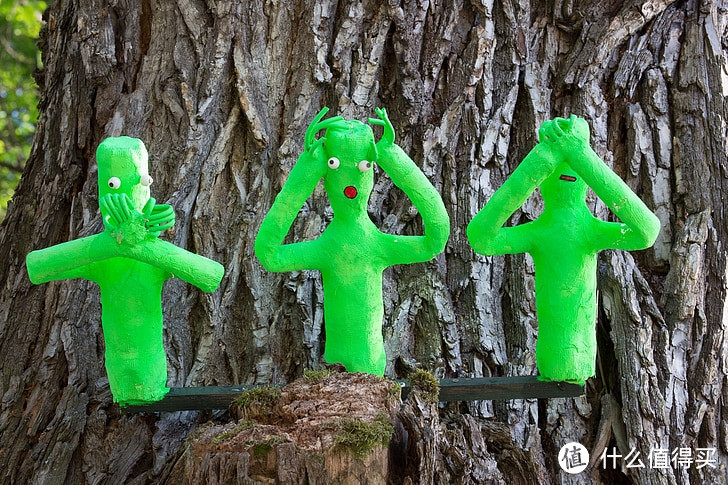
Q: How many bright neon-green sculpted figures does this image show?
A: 3